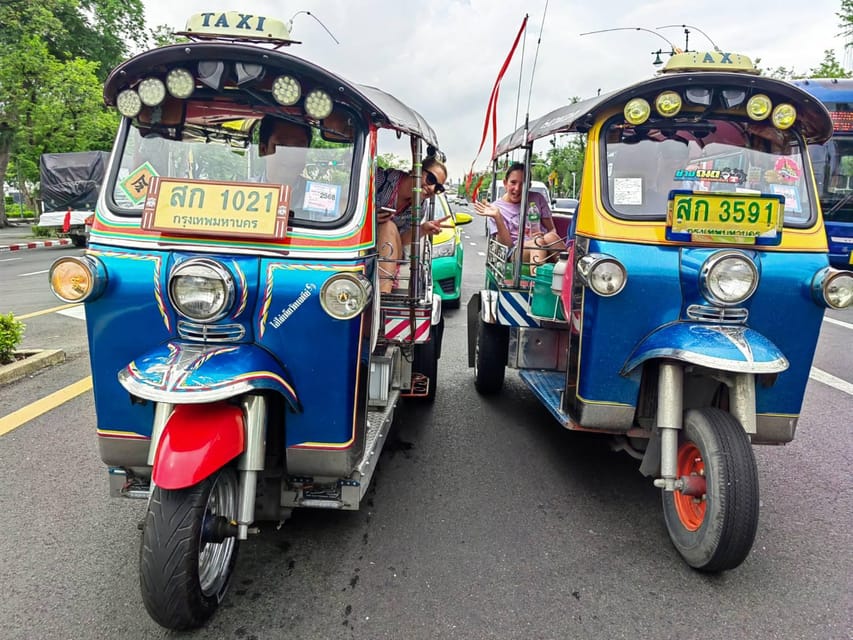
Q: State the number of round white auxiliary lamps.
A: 5